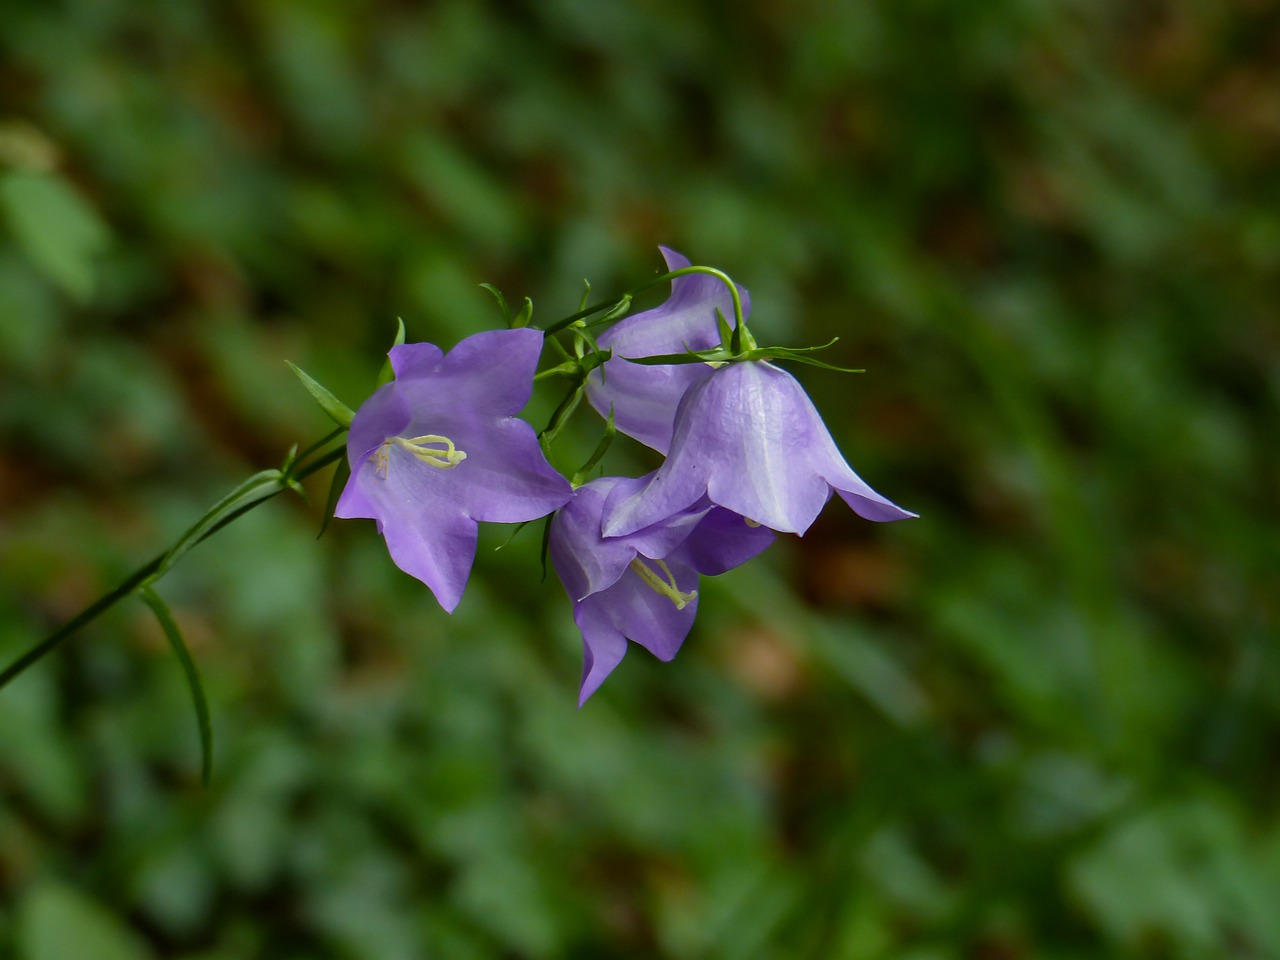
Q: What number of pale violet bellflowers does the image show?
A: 4